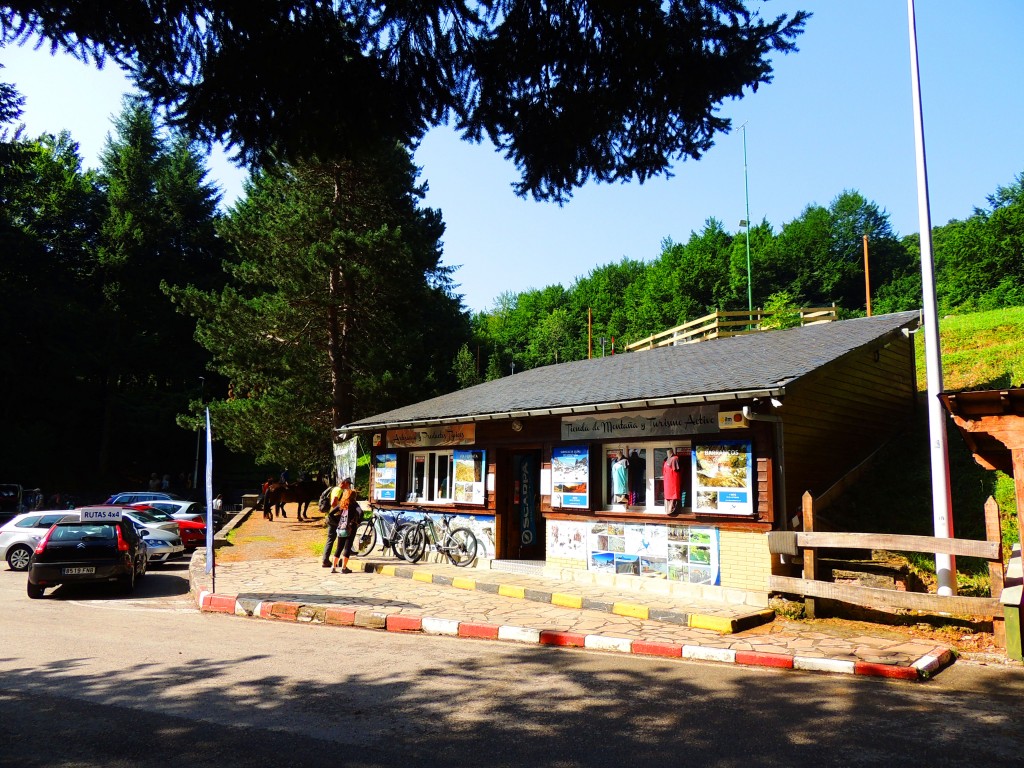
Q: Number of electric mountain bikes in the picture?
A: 2